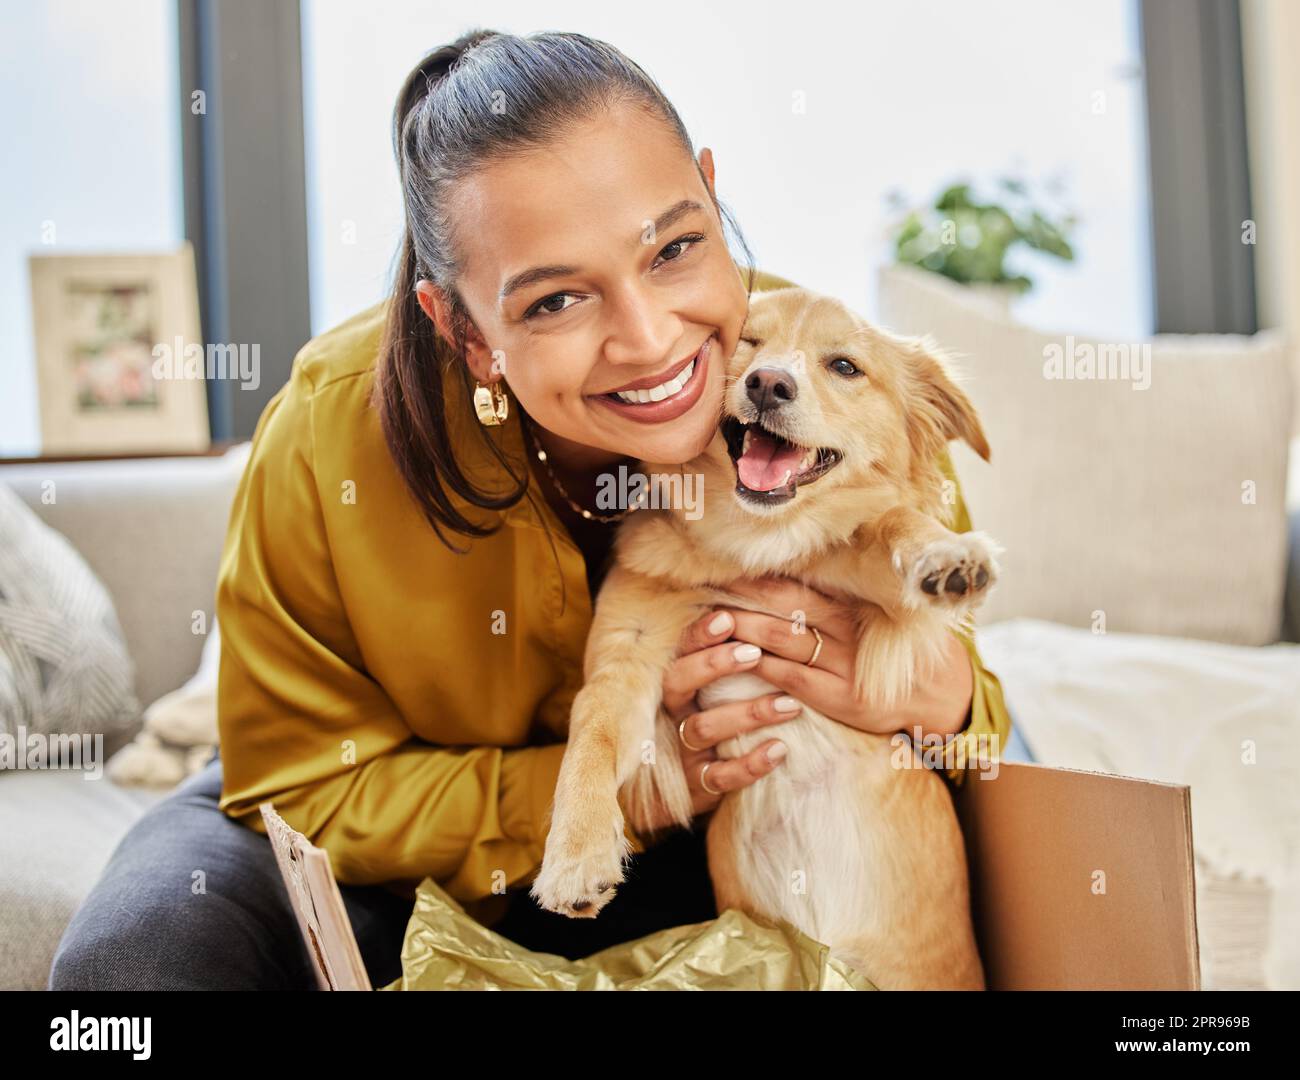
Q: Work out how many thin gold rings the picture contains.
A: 3